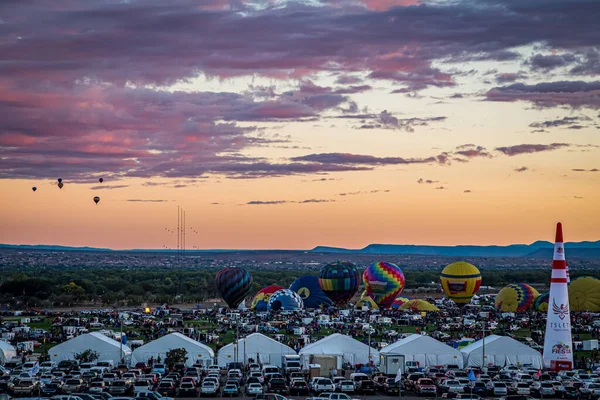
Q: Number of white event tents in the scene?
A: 7